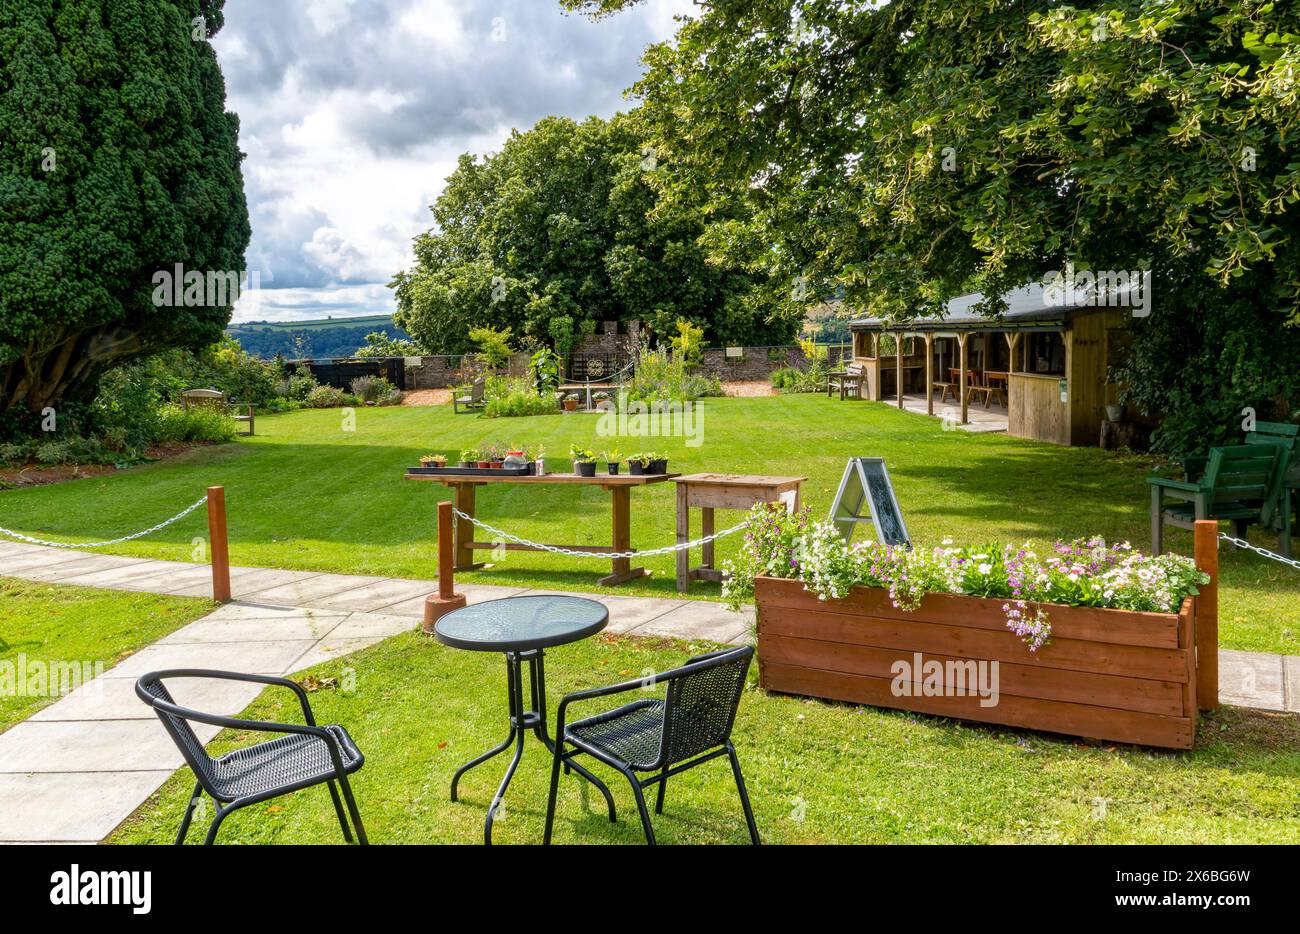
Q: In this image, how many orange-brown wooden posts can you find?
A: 3